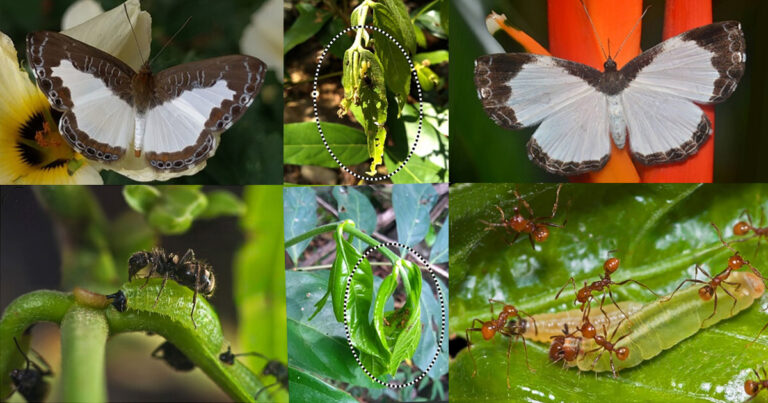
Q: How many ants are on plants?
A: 11